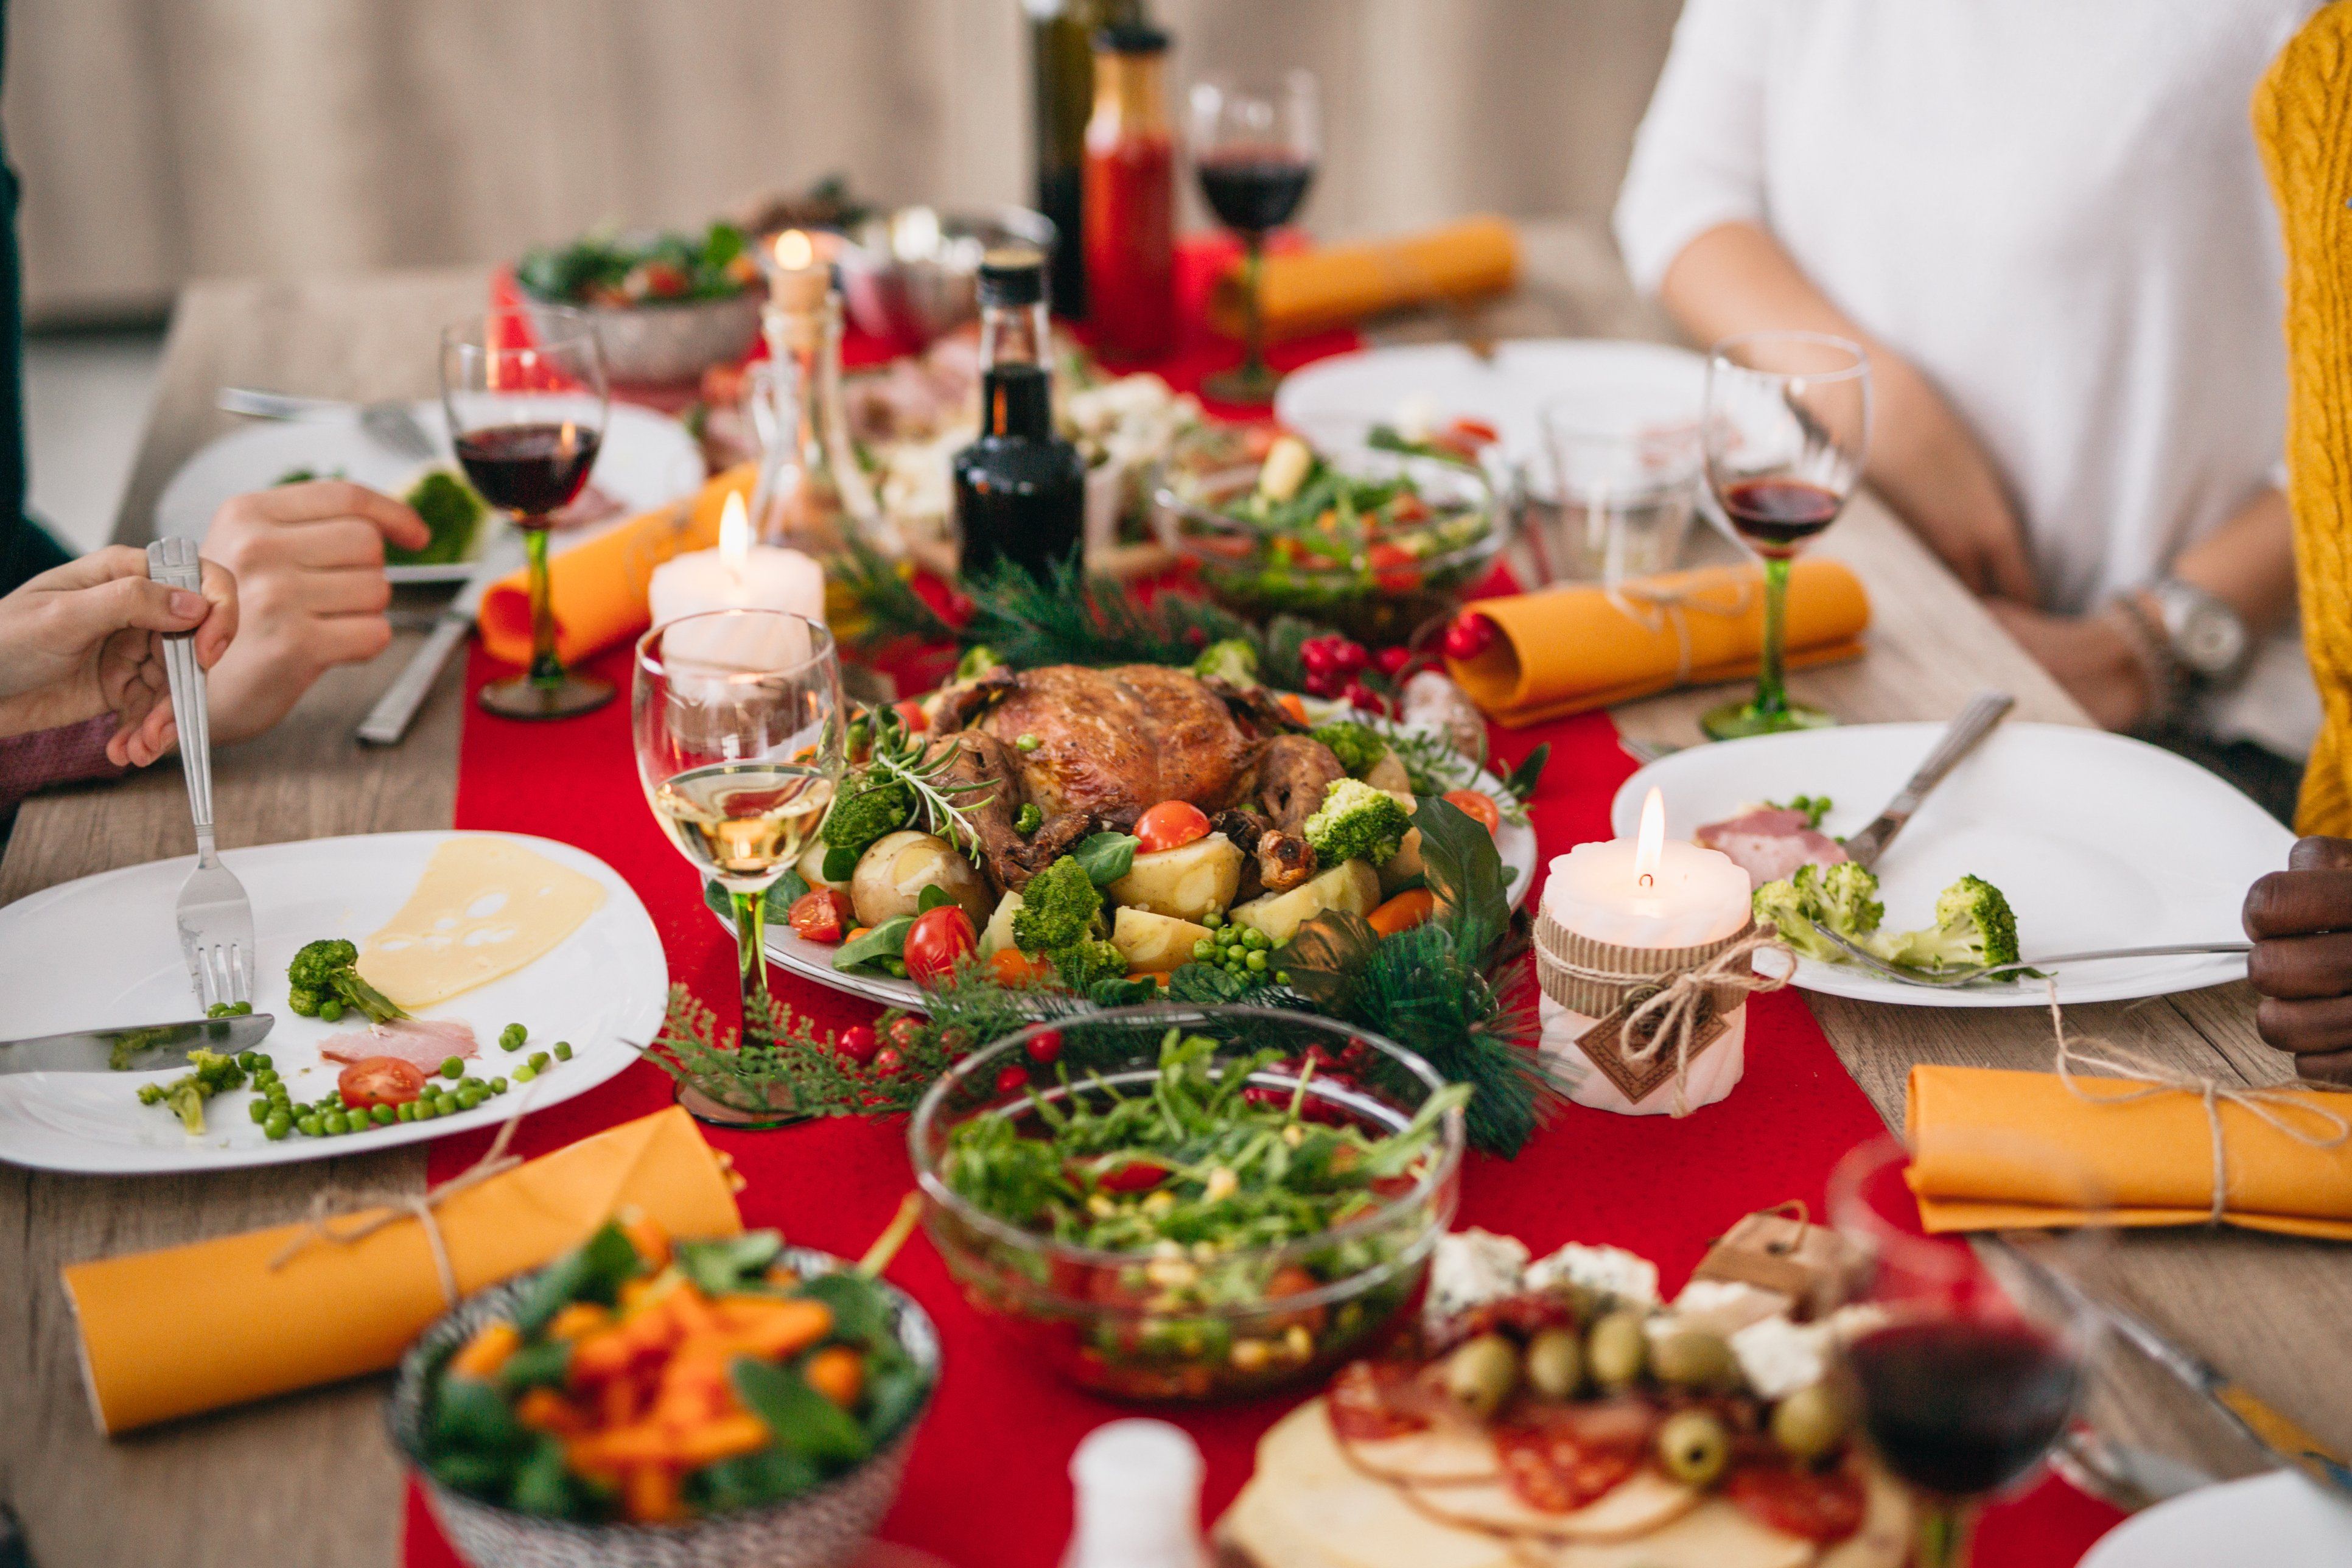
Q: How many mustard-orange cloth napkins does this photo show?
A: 5